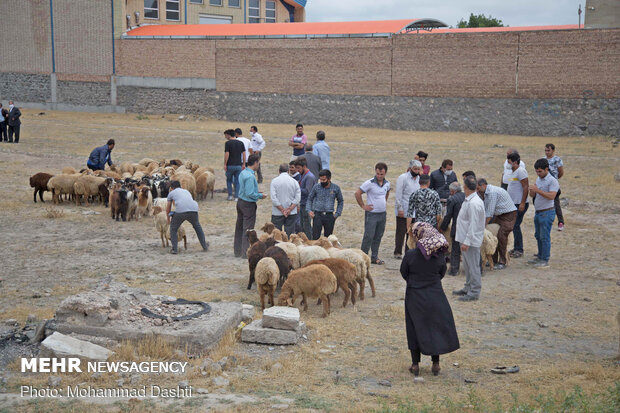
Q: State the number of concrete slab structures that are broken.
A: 1